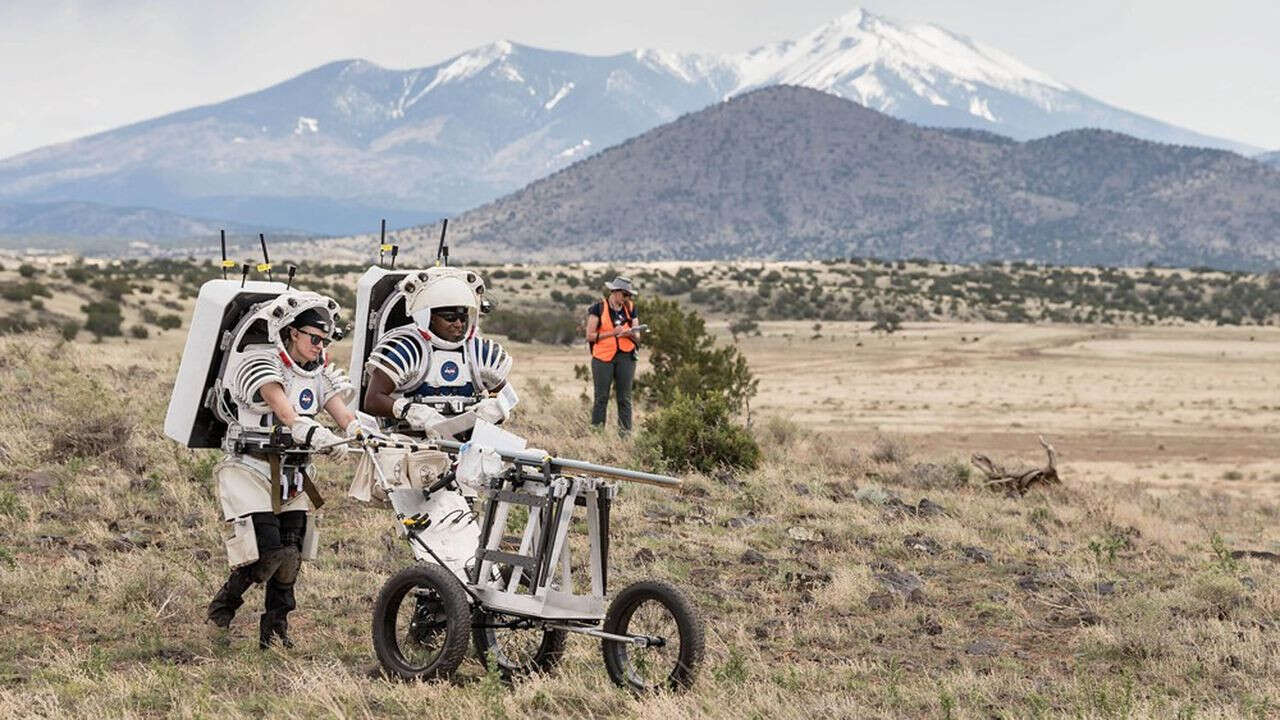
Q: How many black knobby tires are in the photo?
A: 3